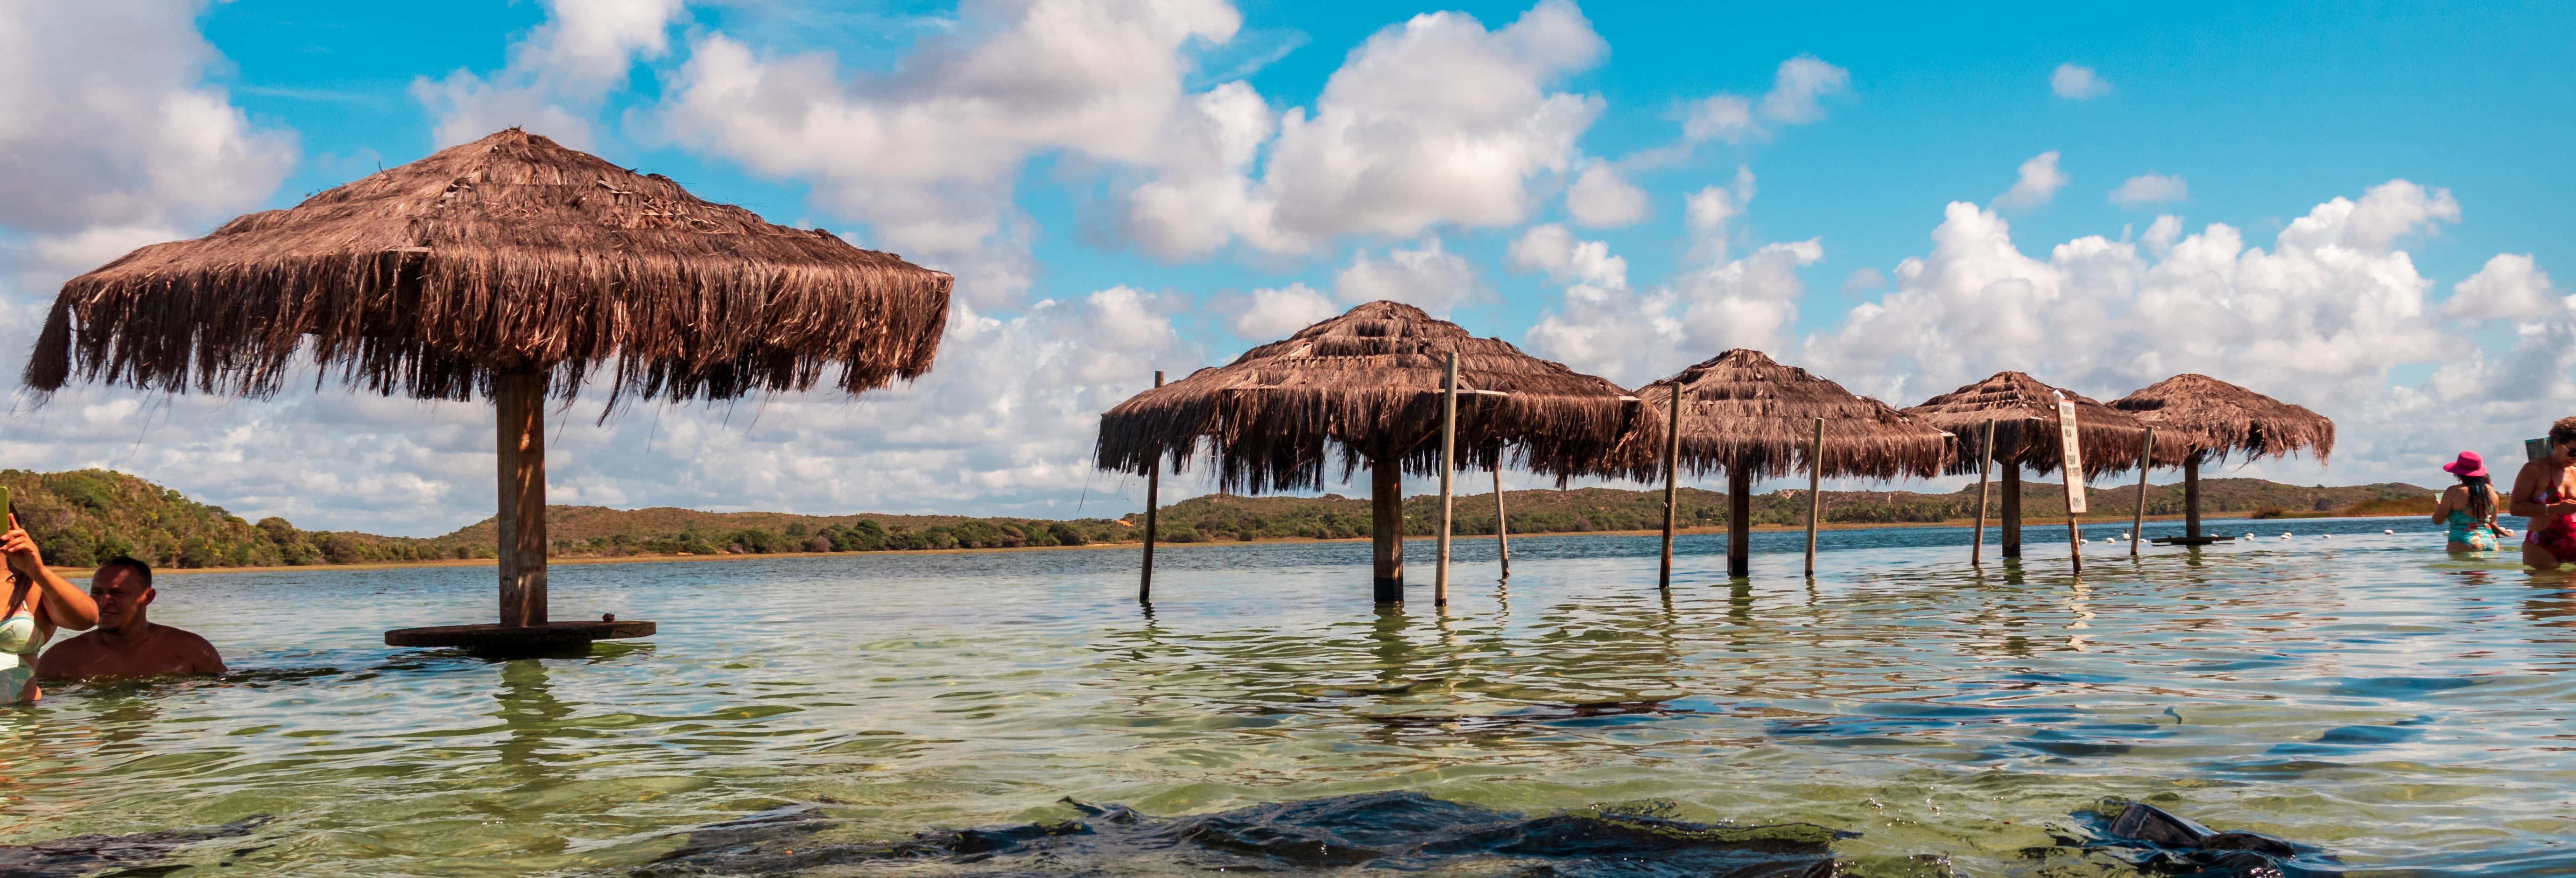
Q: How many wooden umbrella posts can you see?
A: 5